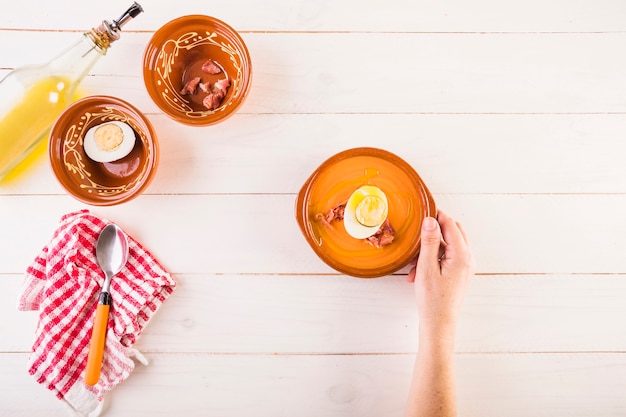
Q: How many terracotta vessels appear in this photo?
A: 3